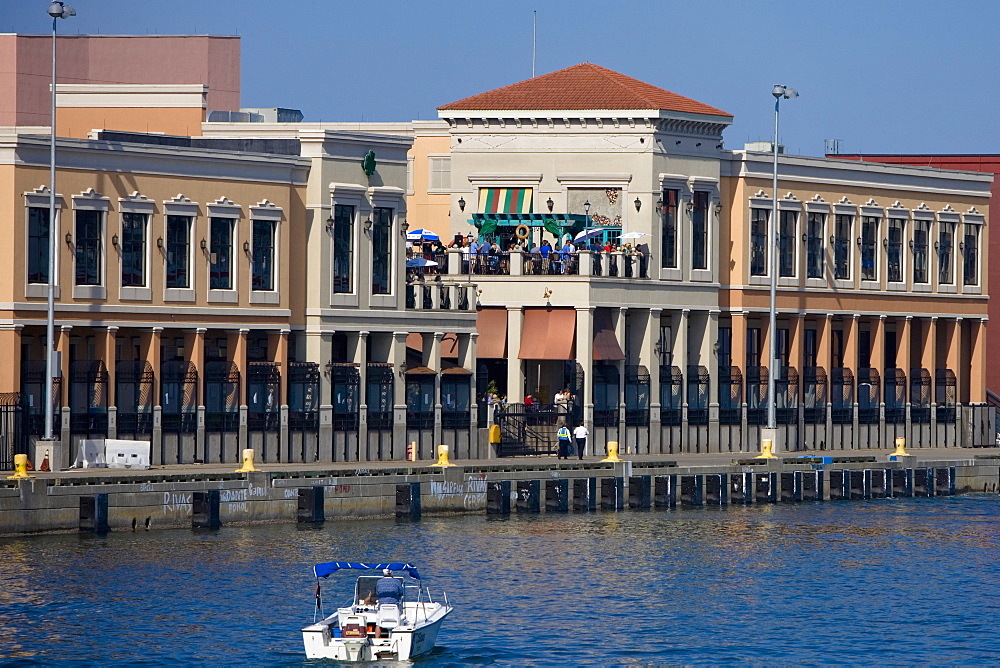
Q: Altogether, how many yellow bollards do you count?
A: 6